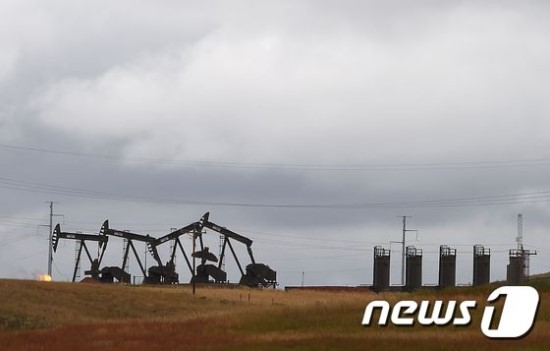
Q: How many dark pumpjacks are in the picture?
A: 4